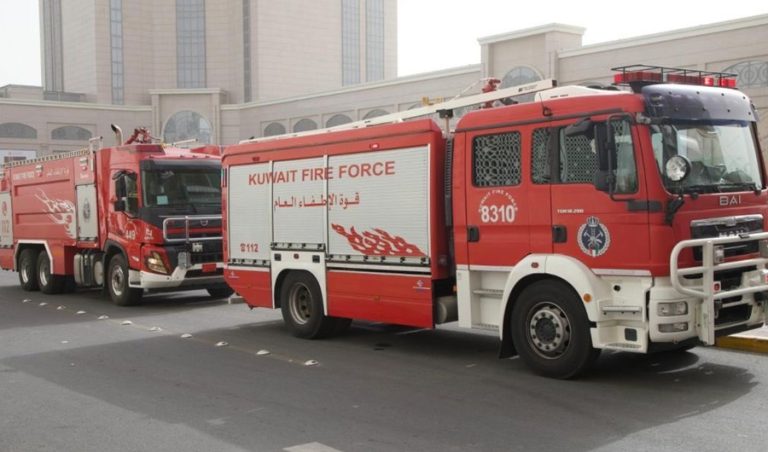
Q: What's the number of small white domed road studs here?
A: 11